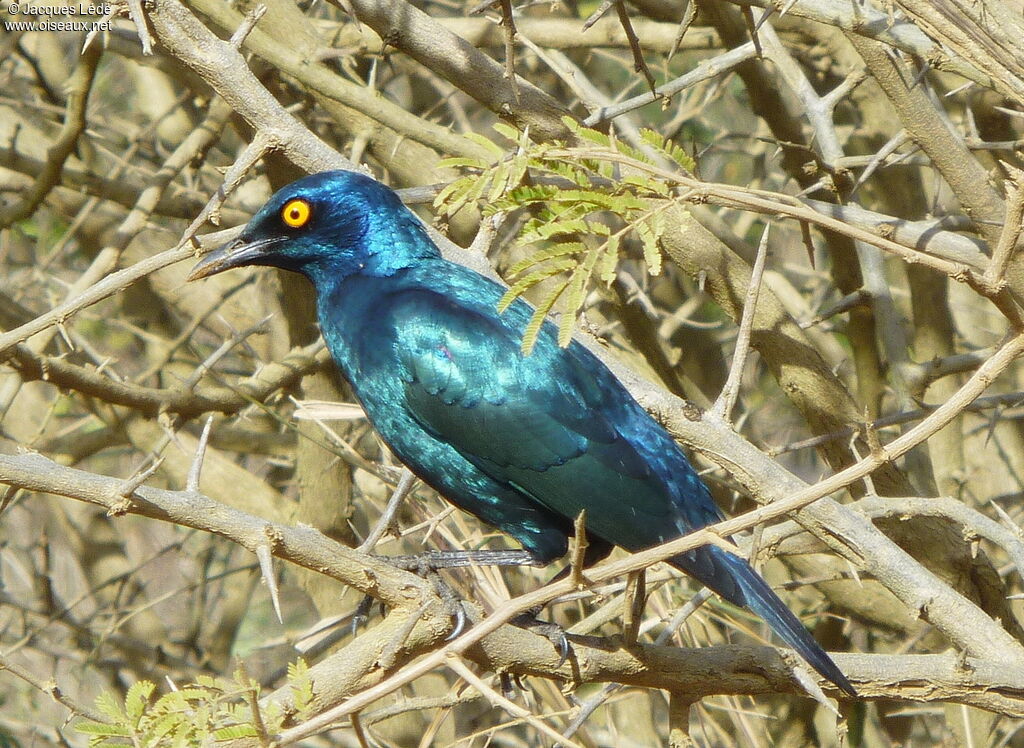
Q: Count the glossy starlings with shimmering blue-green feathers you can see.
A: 1